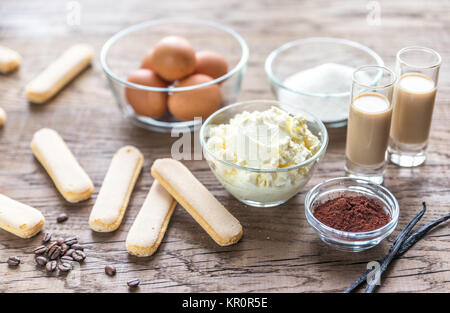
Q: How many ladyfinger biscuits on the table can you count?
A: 8